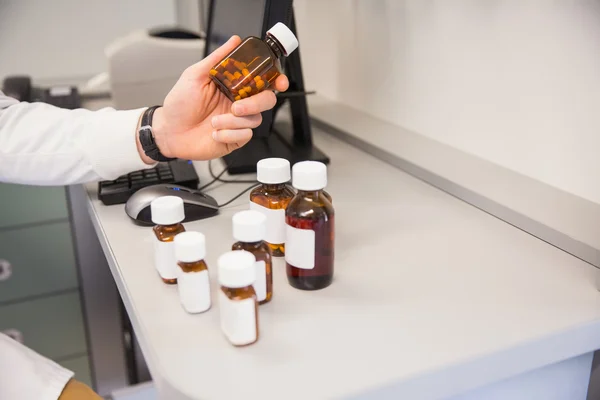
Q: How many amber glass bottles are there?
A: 7